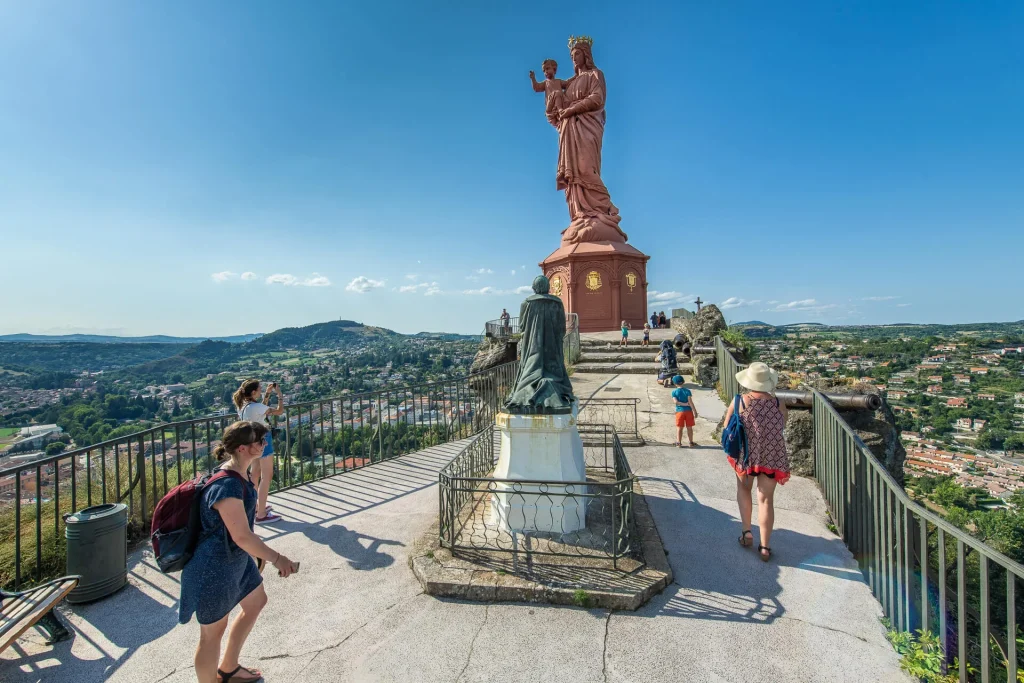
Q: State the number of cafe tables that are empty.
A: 0